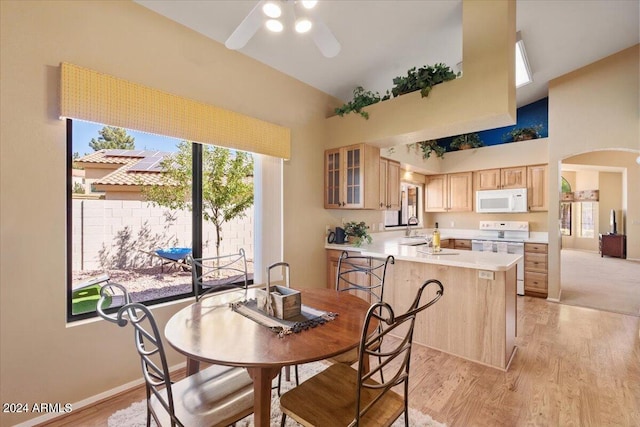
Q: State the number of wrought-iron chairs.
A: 4